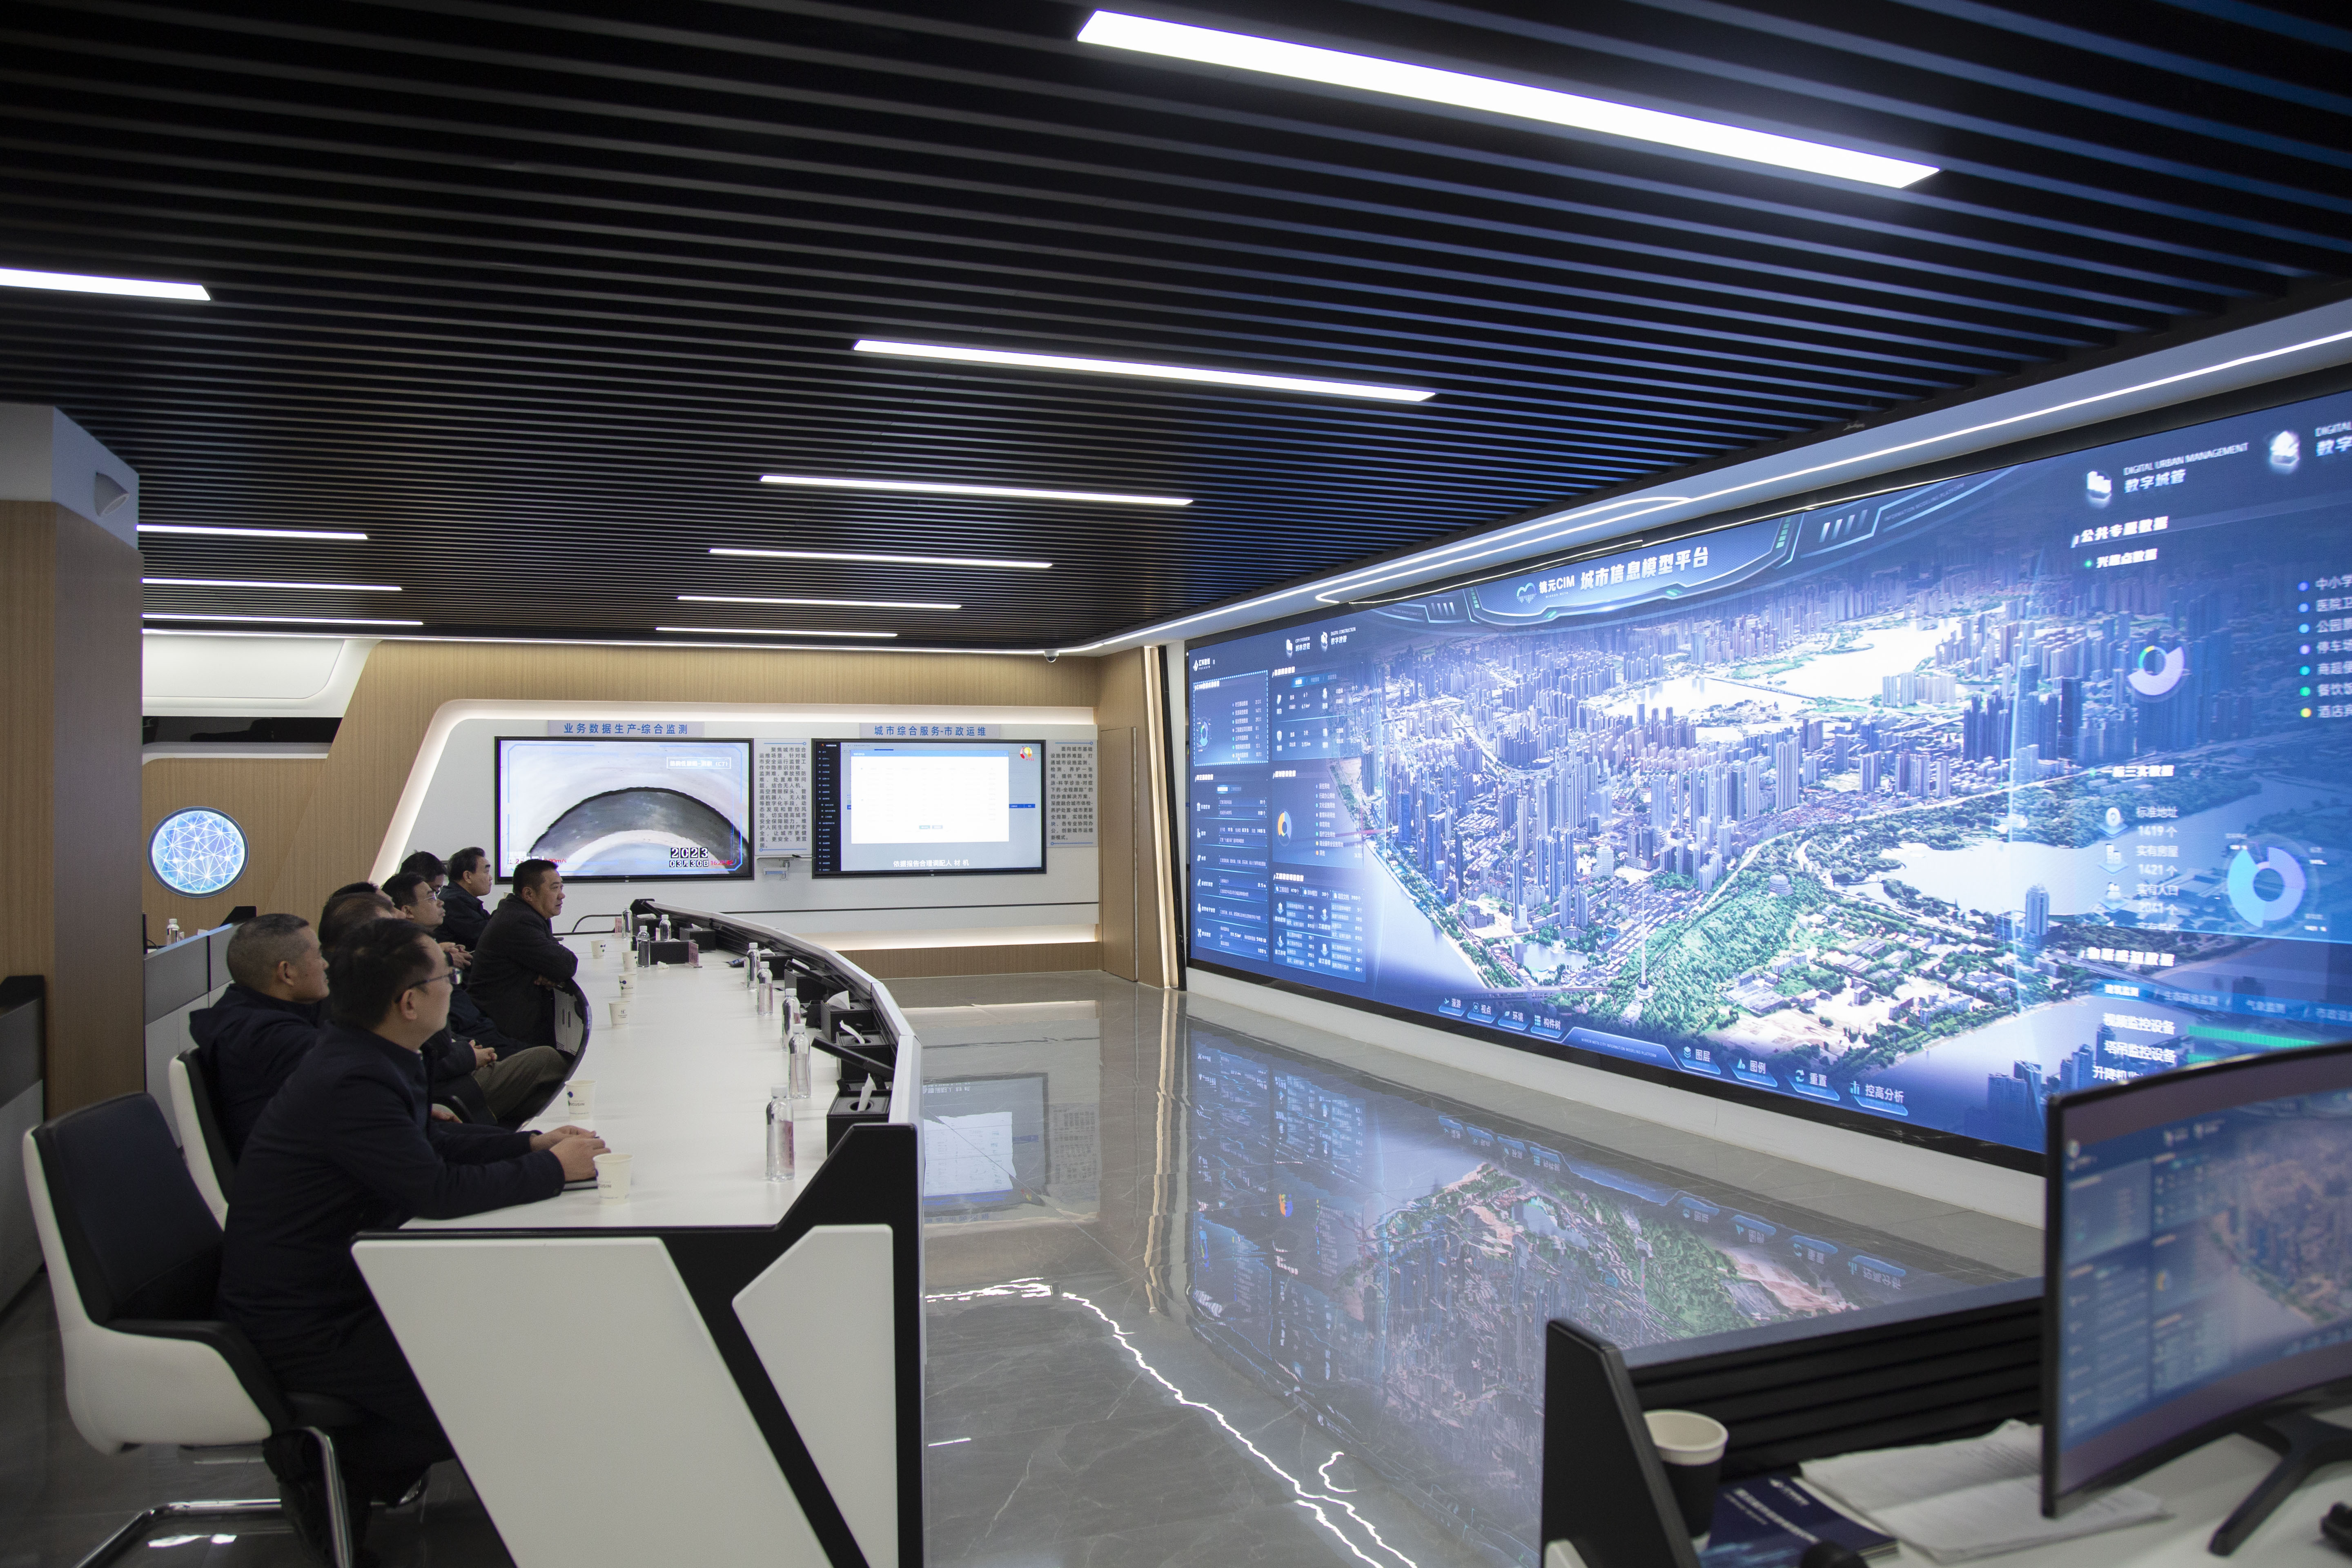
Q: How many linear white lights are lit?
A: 10